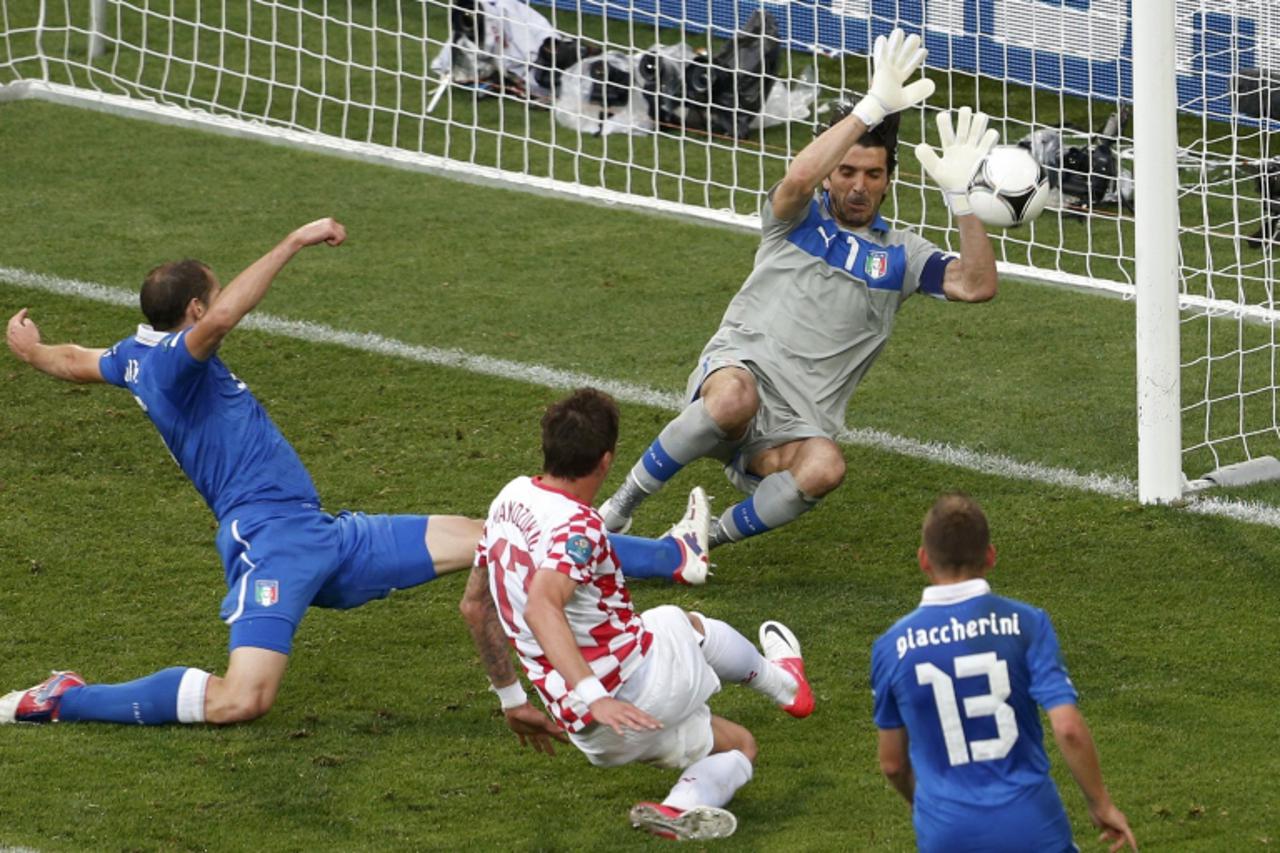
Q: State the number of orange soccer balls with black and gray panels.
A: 0